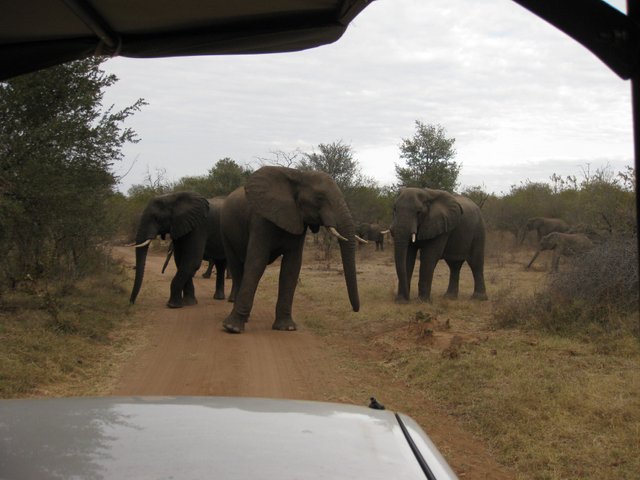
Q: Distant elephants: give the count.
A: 3